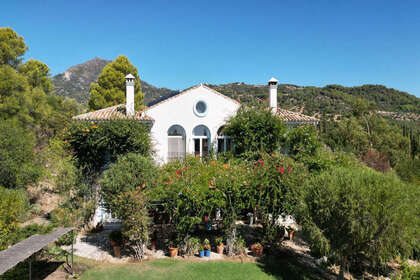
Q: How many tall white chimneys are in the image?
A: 2